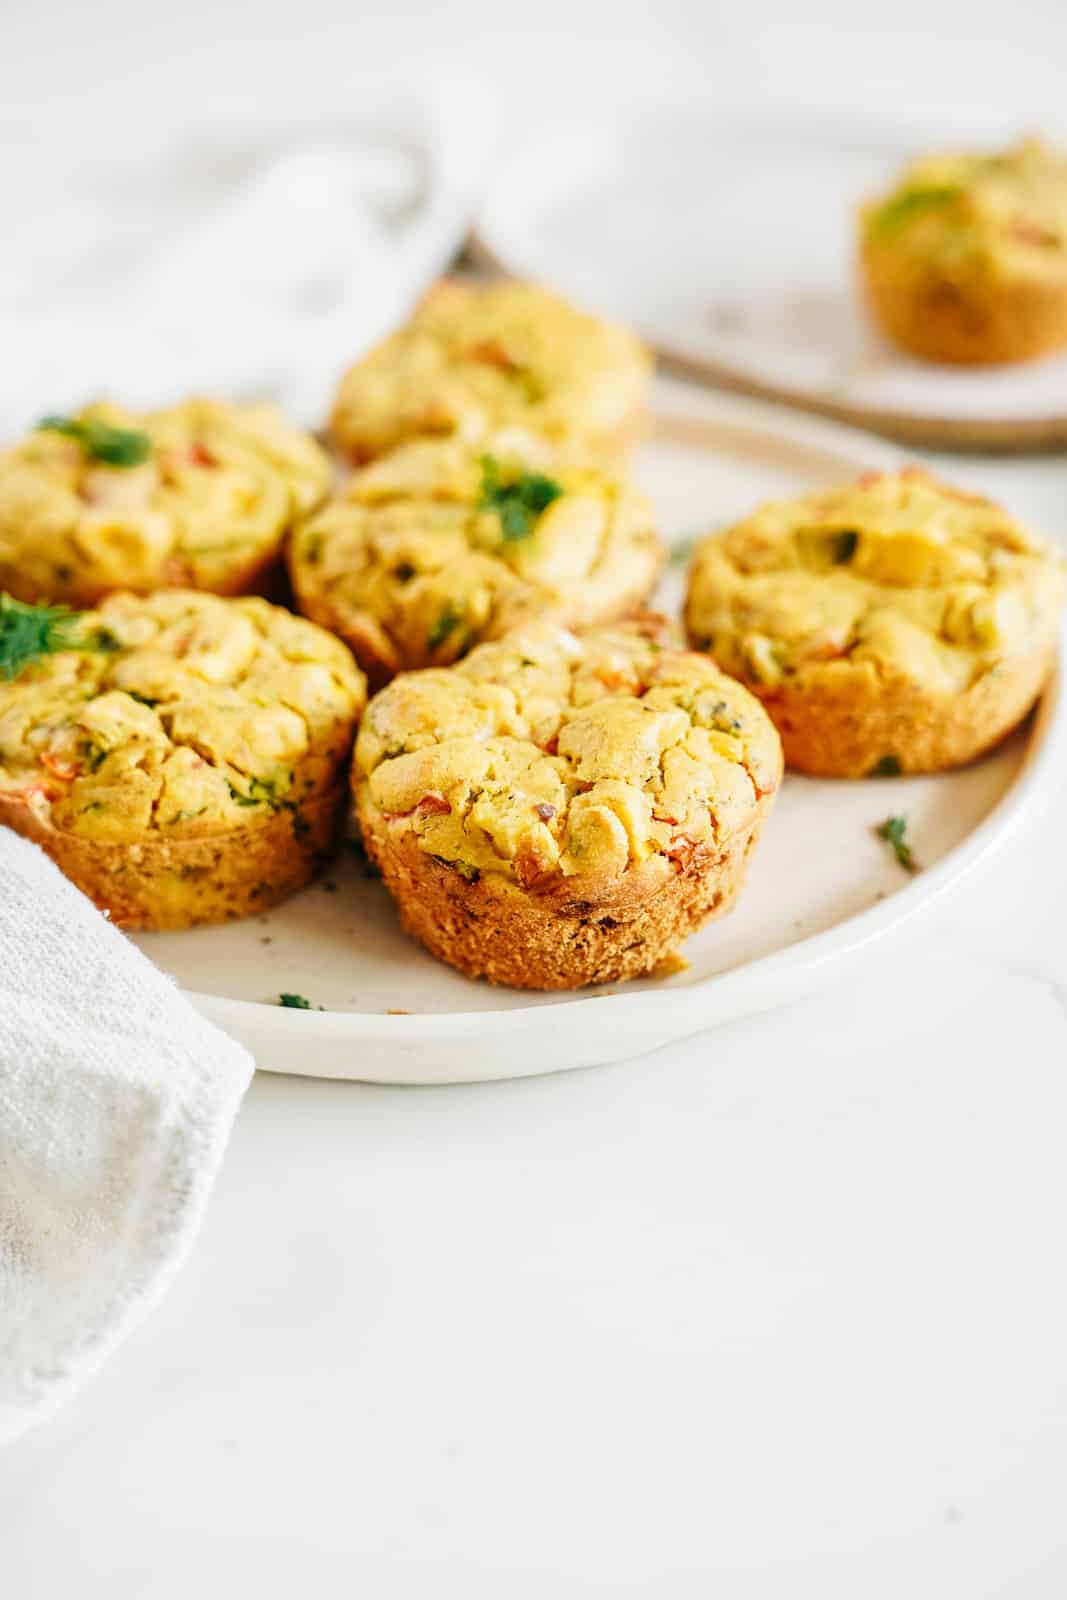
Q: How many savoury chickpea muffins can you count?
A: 7